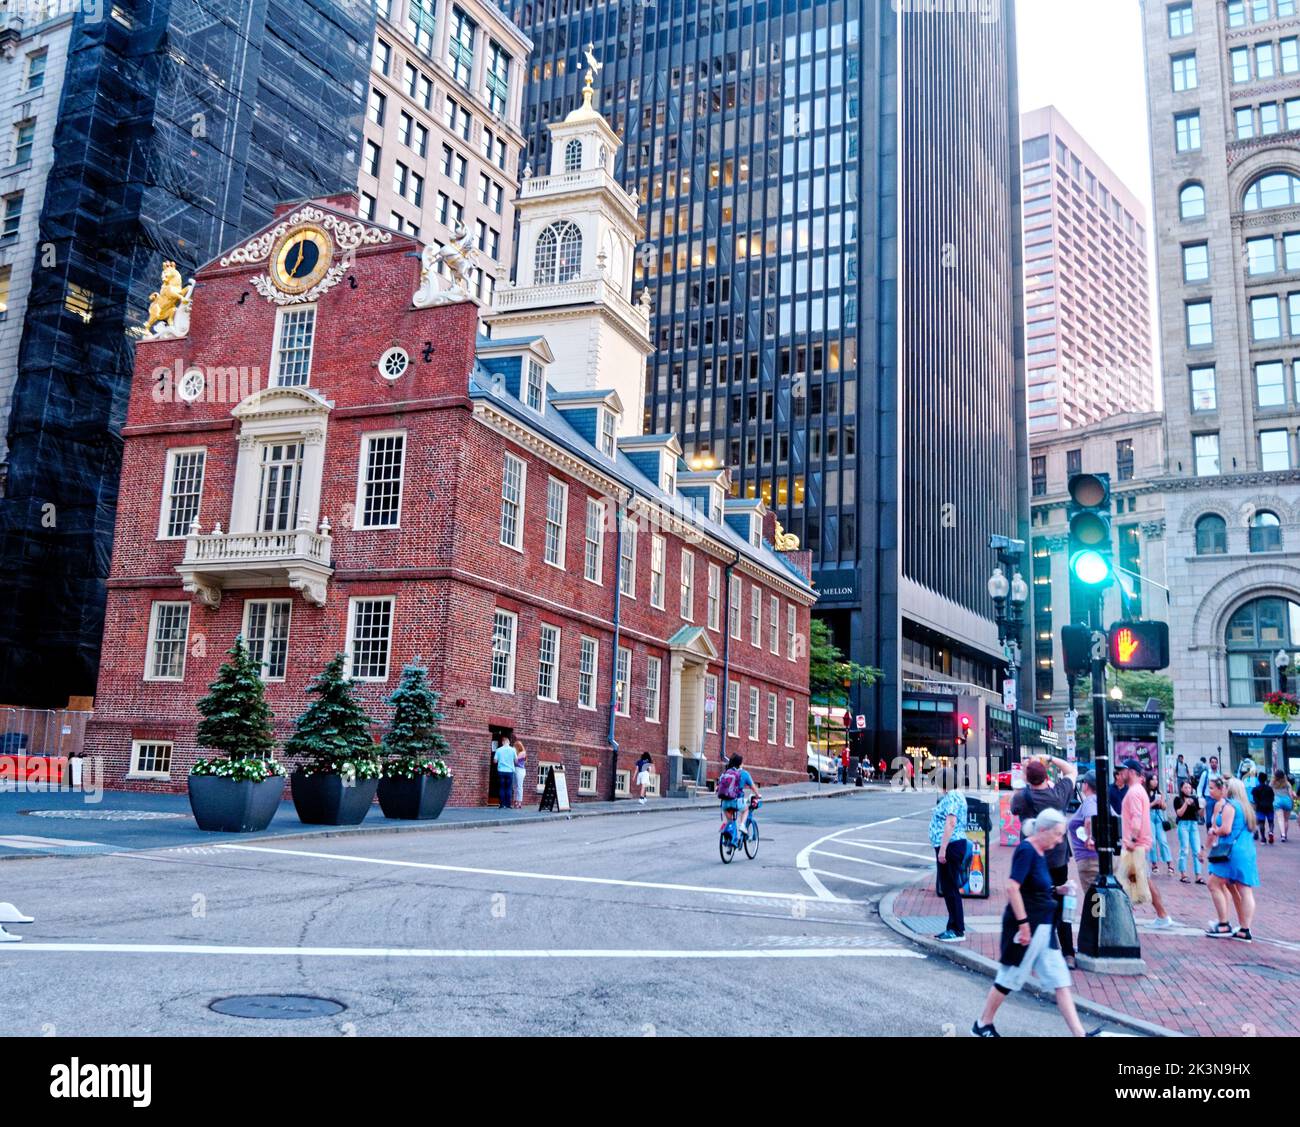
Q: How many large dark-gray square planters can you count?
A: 3